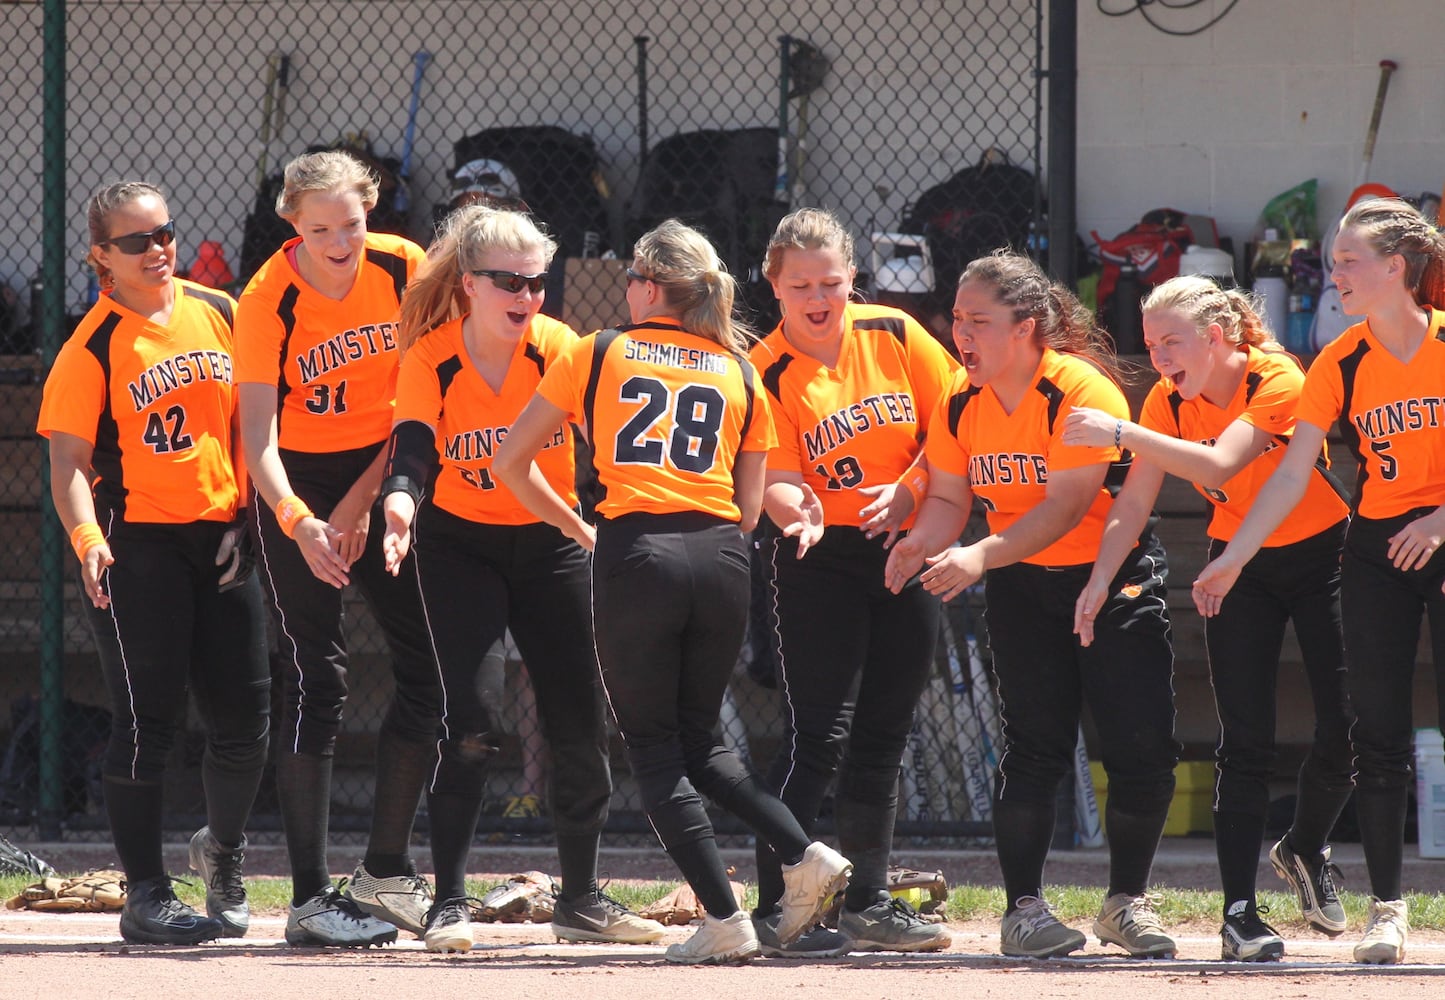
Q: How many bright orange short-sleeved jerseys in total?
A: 8